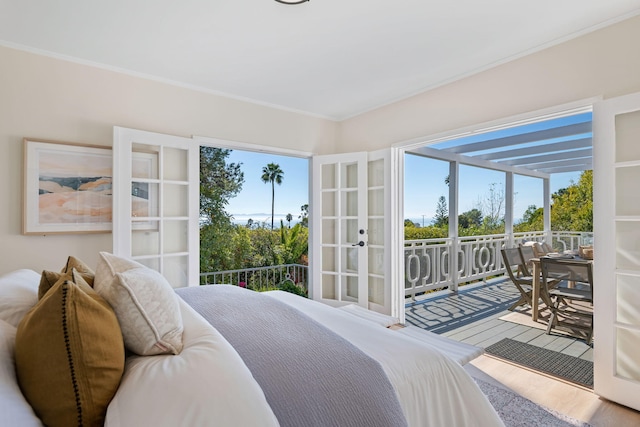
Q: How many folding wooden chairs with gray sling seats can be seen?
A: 3